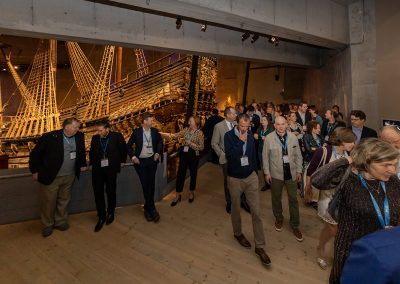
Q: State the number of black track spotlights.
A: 5